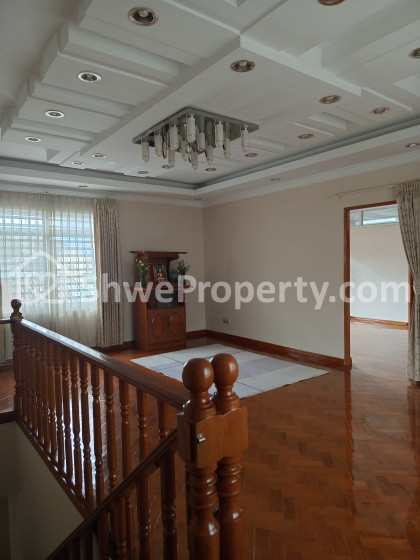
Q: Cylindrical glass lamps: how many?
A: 12